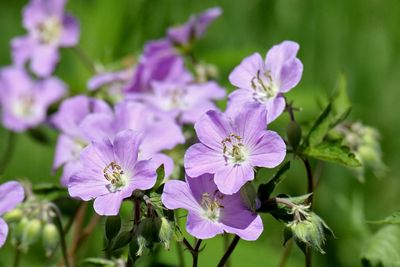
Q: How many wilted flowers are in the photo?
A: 0